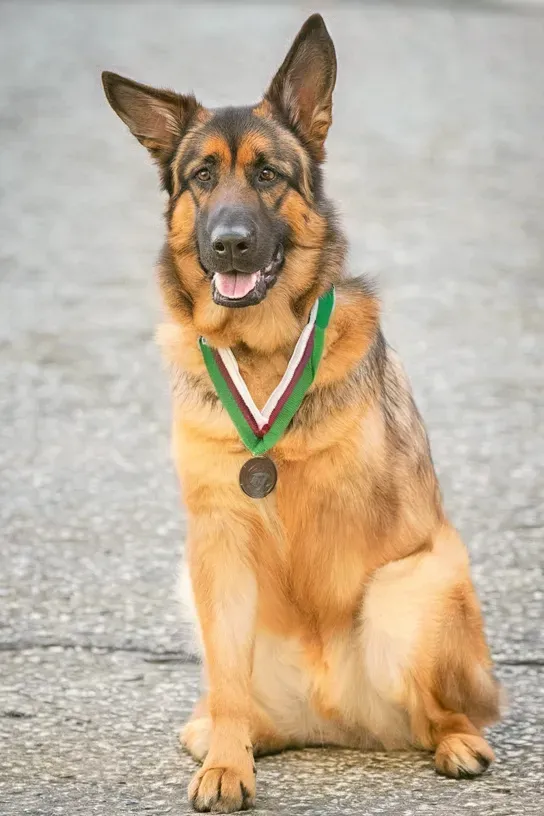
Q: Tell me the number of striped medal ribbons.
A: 1